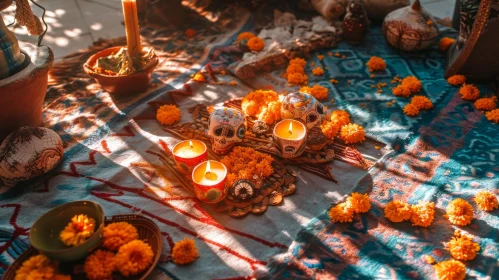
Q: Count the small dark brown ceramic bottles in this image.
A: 1